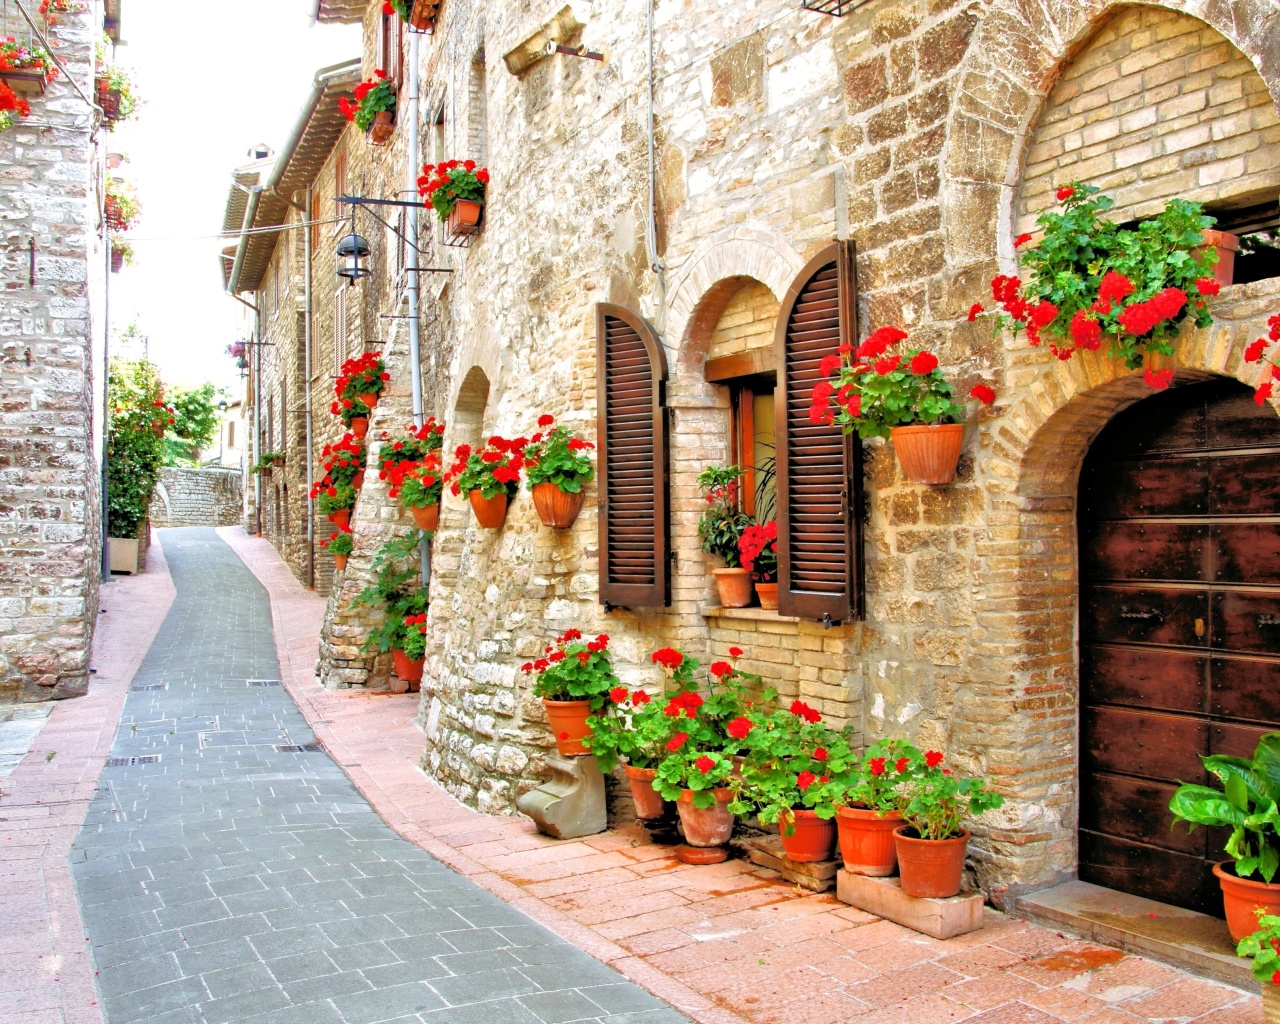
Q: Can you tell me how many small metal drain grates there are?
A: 4